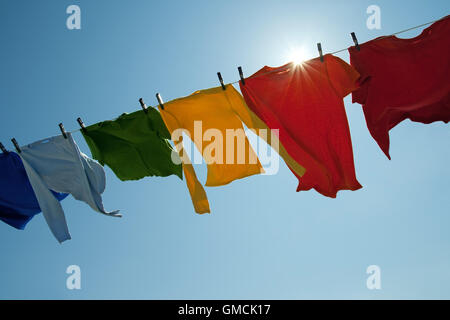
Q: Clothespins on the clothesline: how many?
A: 10